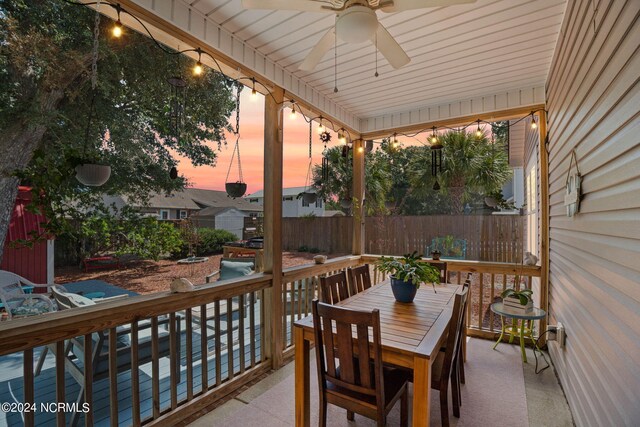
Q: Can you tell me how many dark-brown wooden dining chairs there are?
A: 6